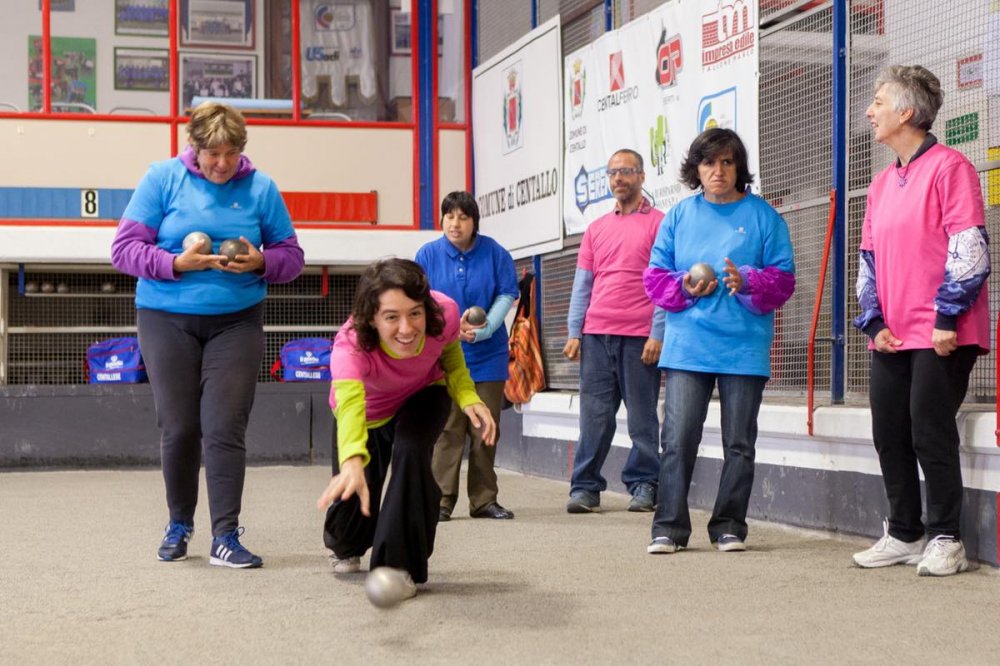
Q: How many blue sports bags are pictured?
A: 2